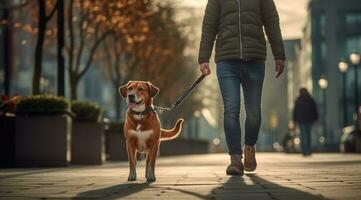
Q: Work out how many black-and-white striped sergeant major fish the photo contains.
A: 0